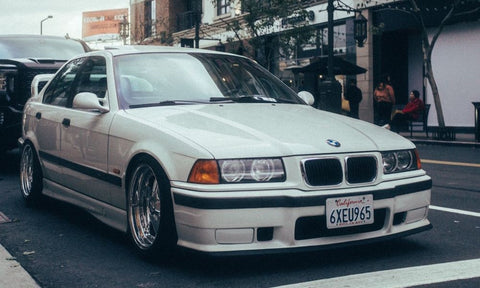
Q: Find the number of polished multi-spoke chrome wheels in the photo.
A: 2